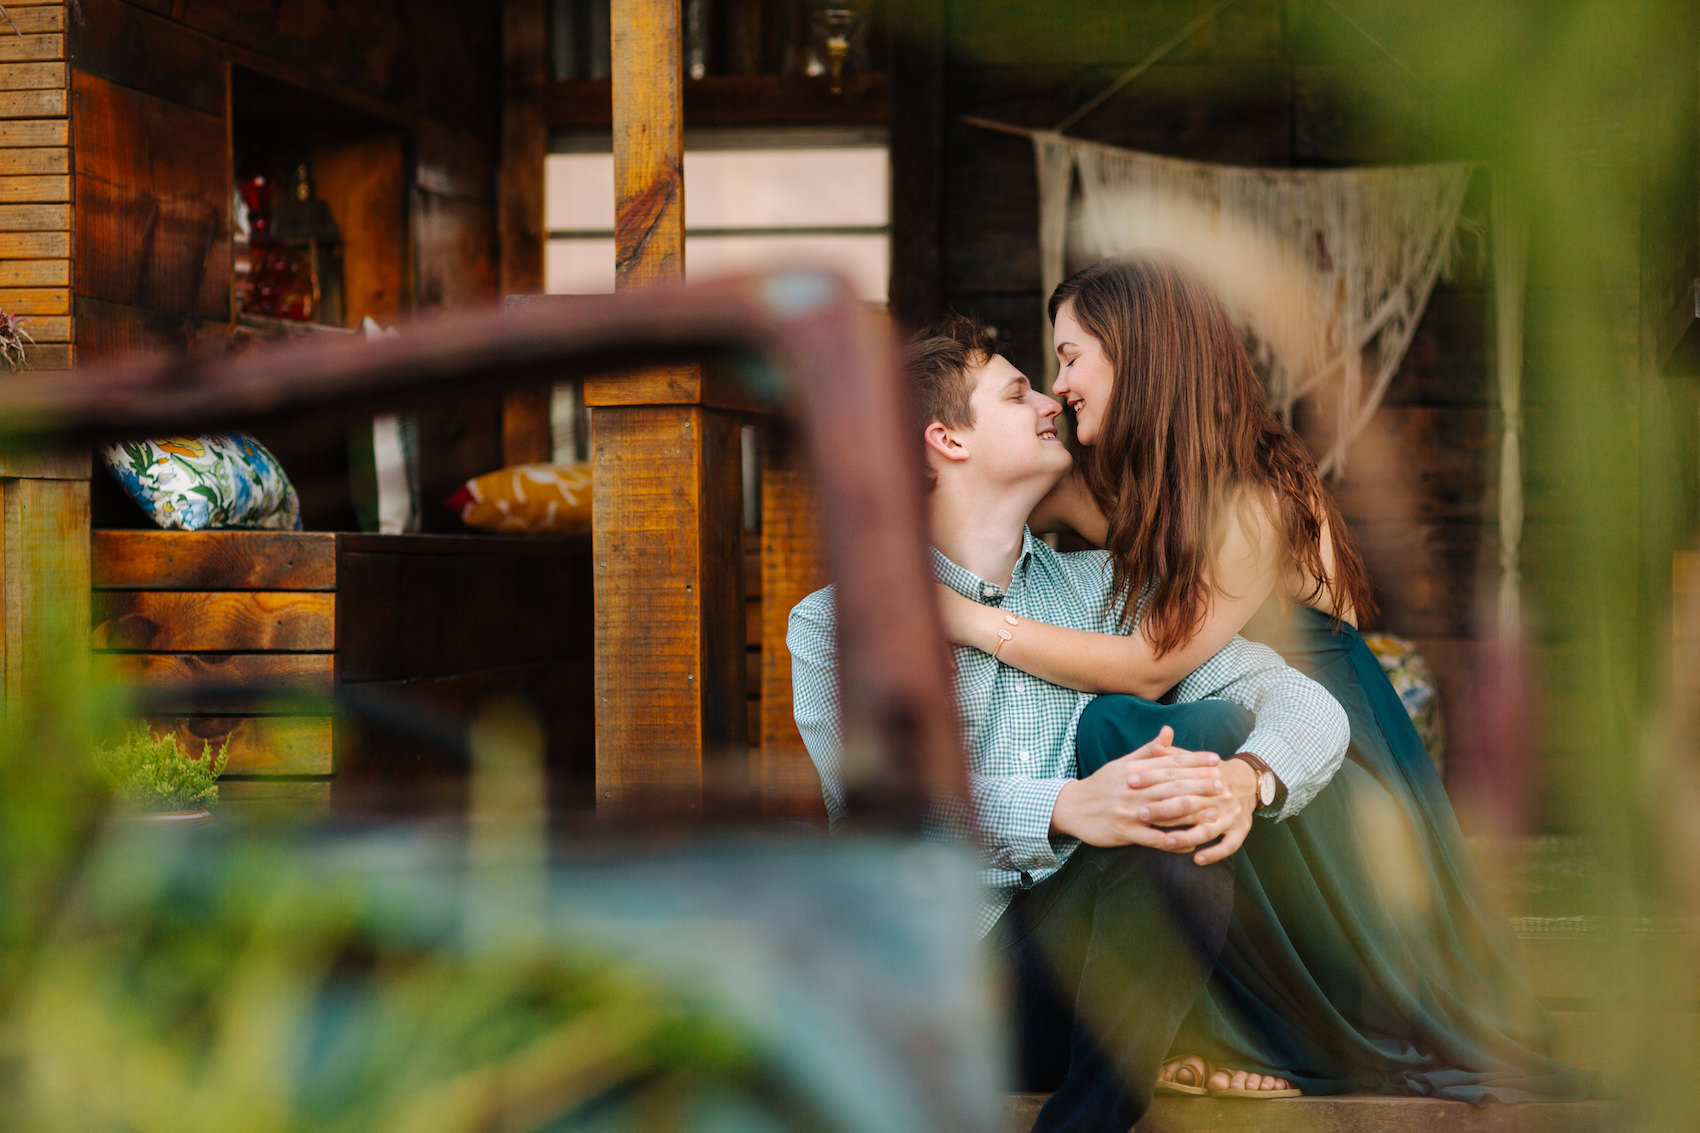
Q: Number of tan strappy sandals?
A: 2